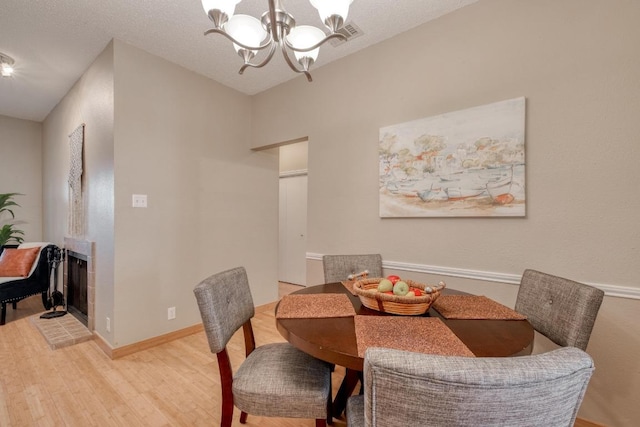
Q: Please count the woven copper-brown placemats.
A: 4